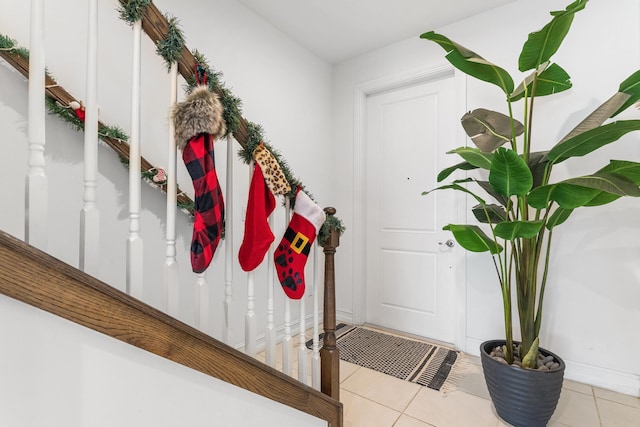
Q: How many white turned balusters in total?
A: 11